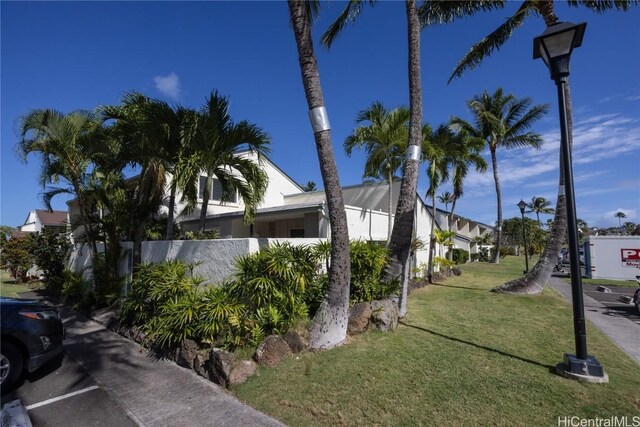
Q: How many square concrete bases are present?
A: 1